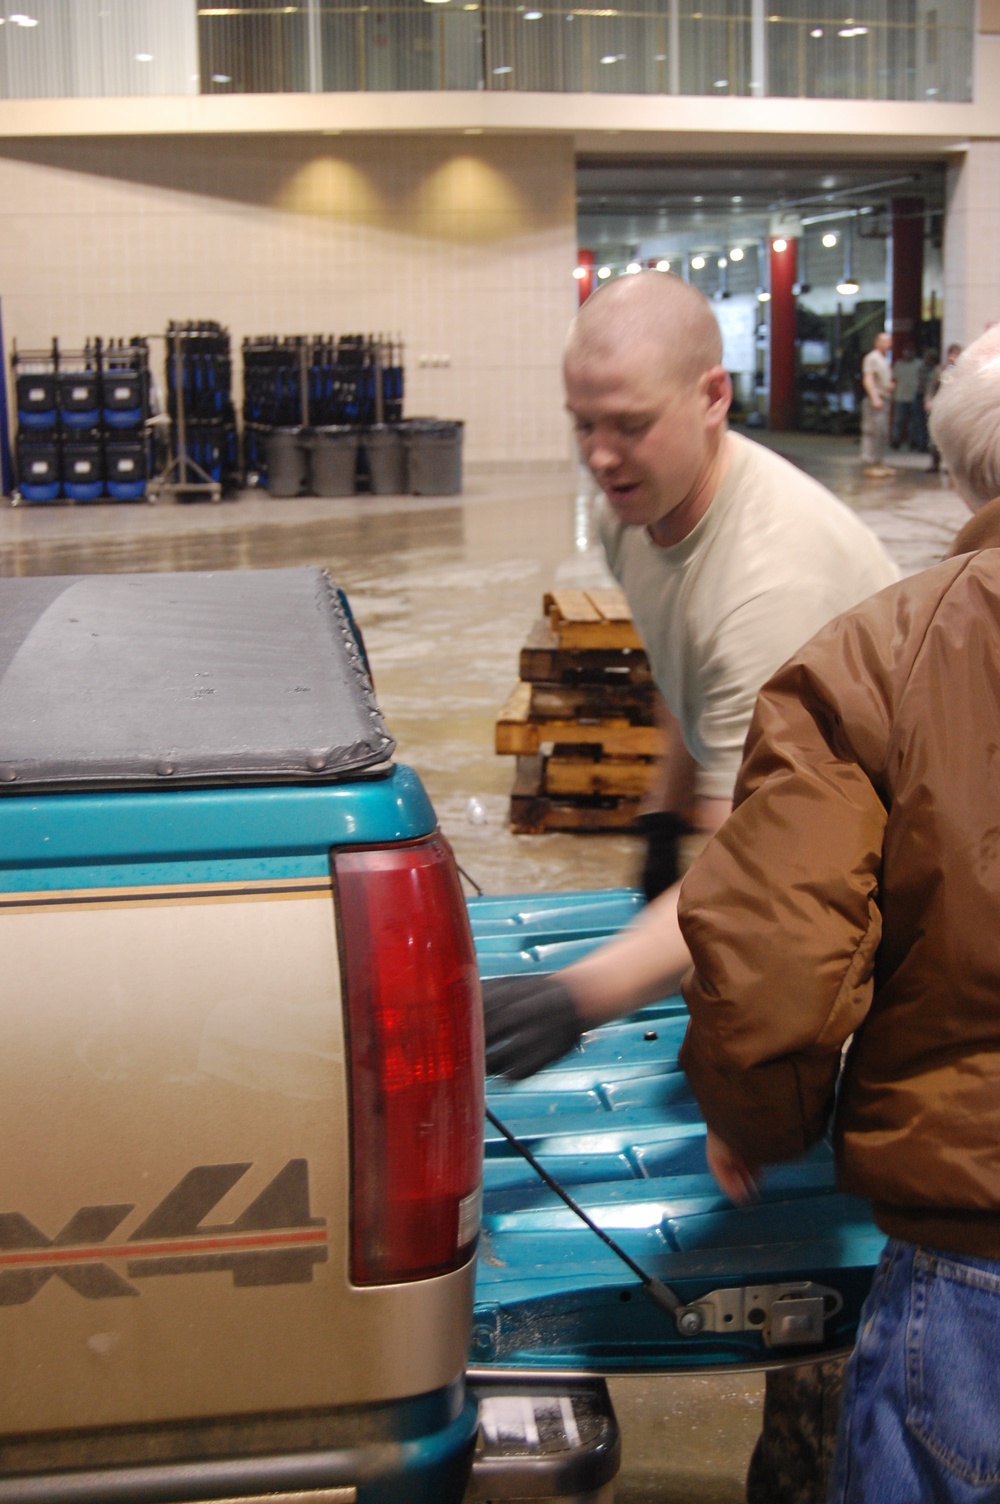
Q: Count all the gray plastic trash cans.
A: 4